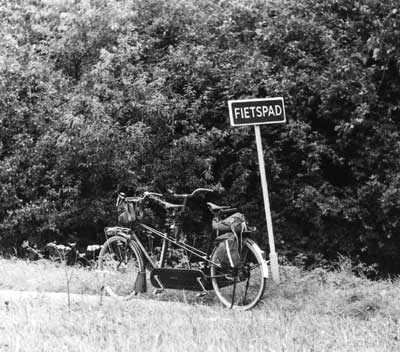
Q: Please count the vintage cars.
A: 0